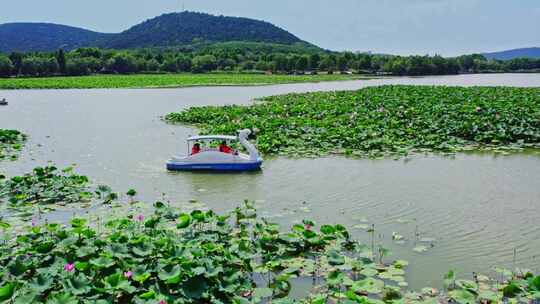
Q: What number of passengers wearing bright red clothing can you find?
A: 2